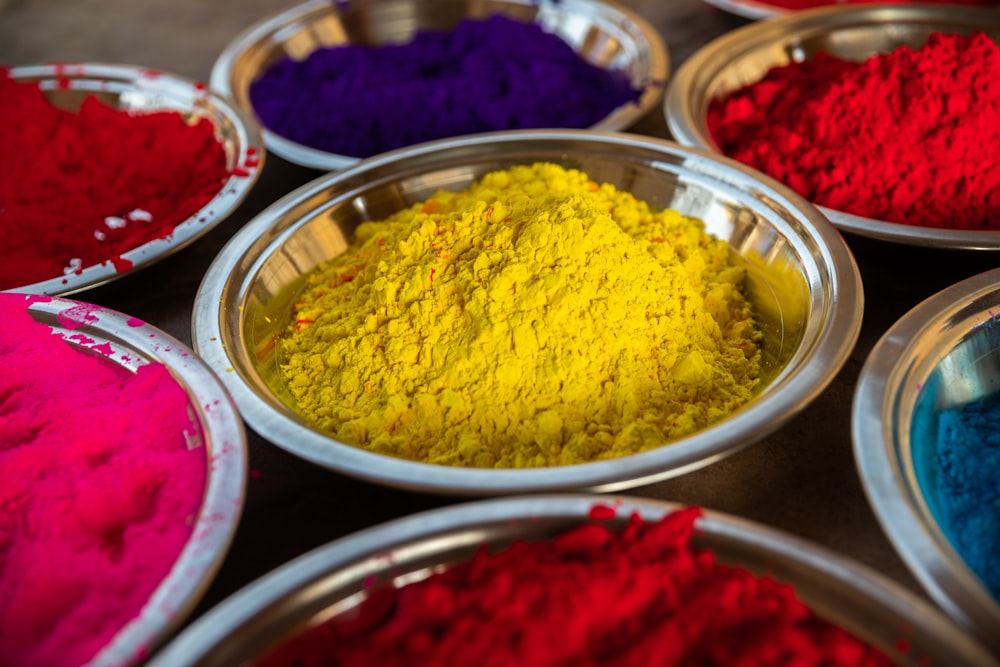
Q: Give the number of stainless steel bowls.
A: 8